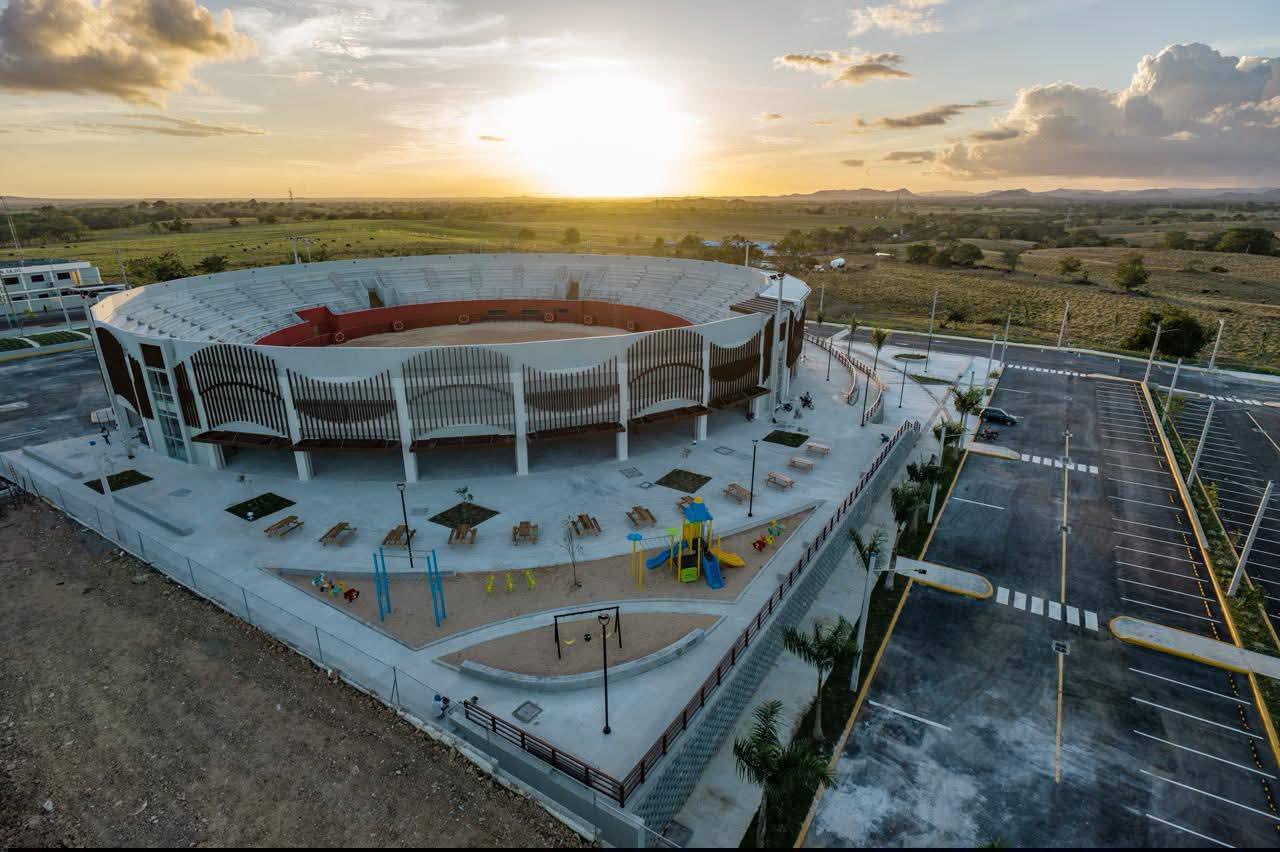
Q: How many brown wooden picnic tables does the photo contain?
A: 12